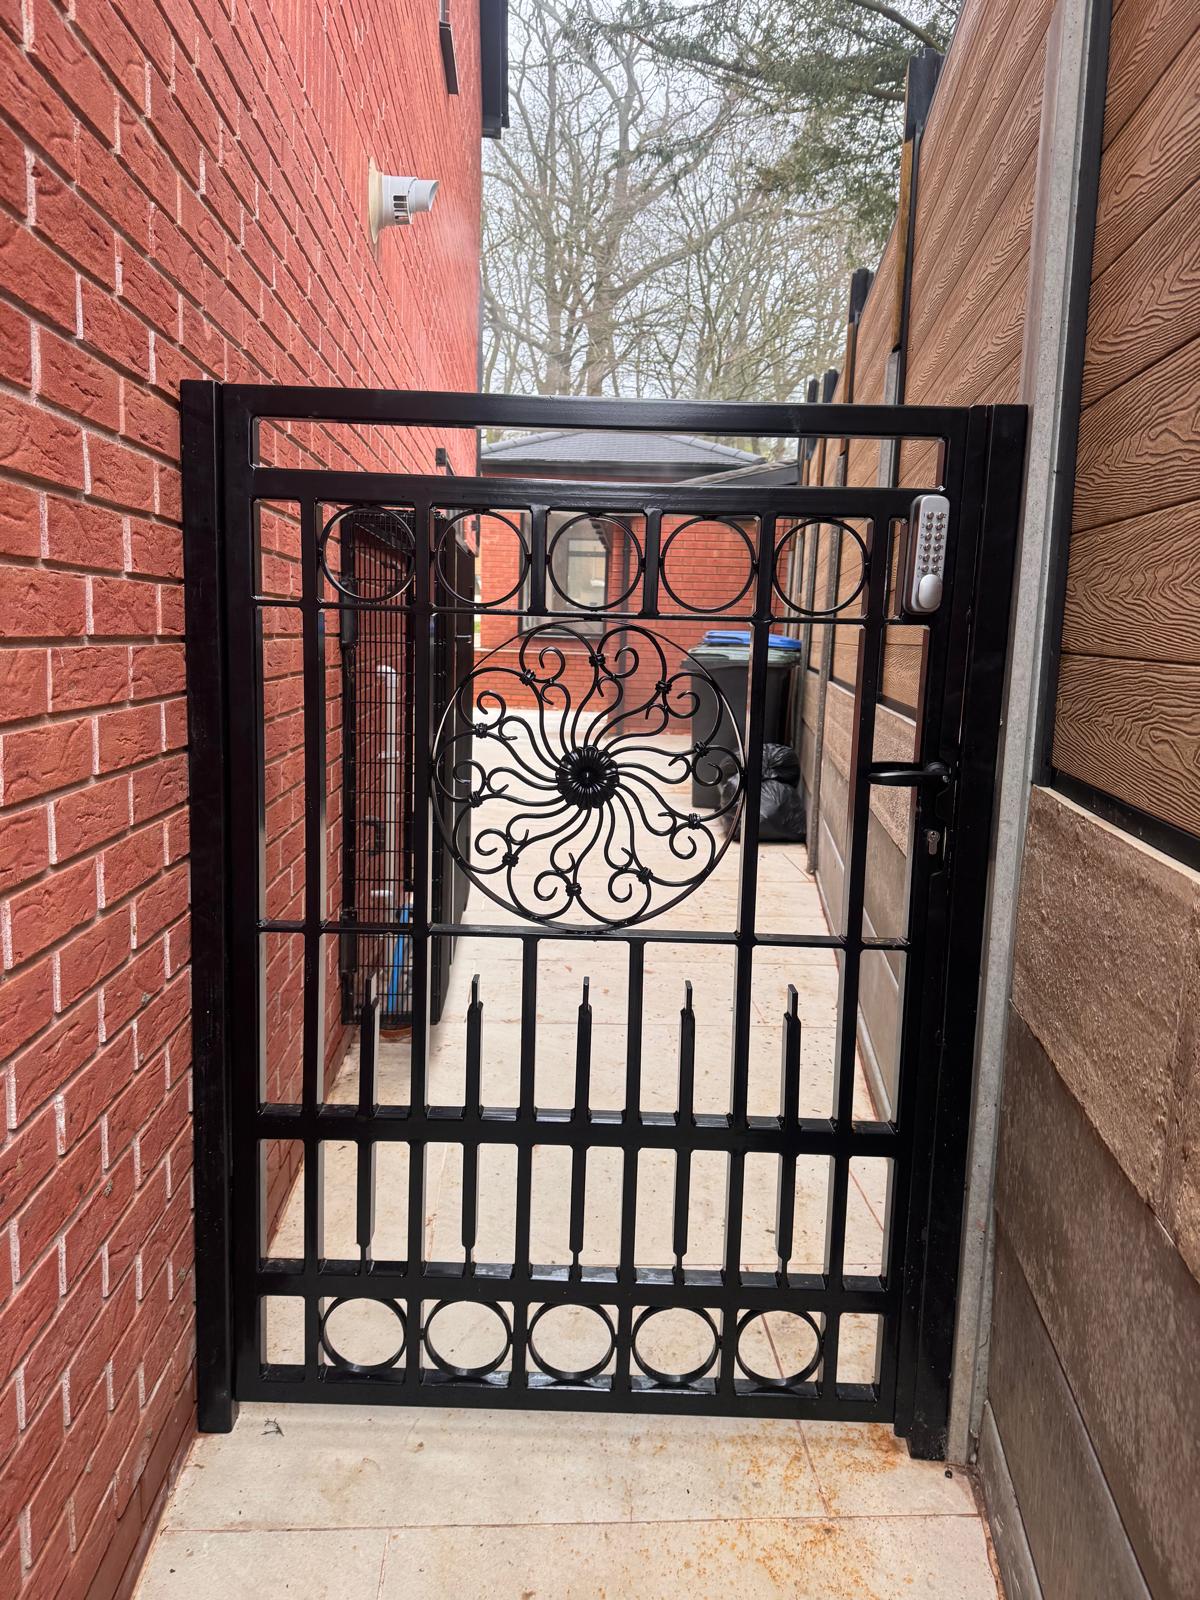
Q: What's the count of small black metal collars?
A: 10